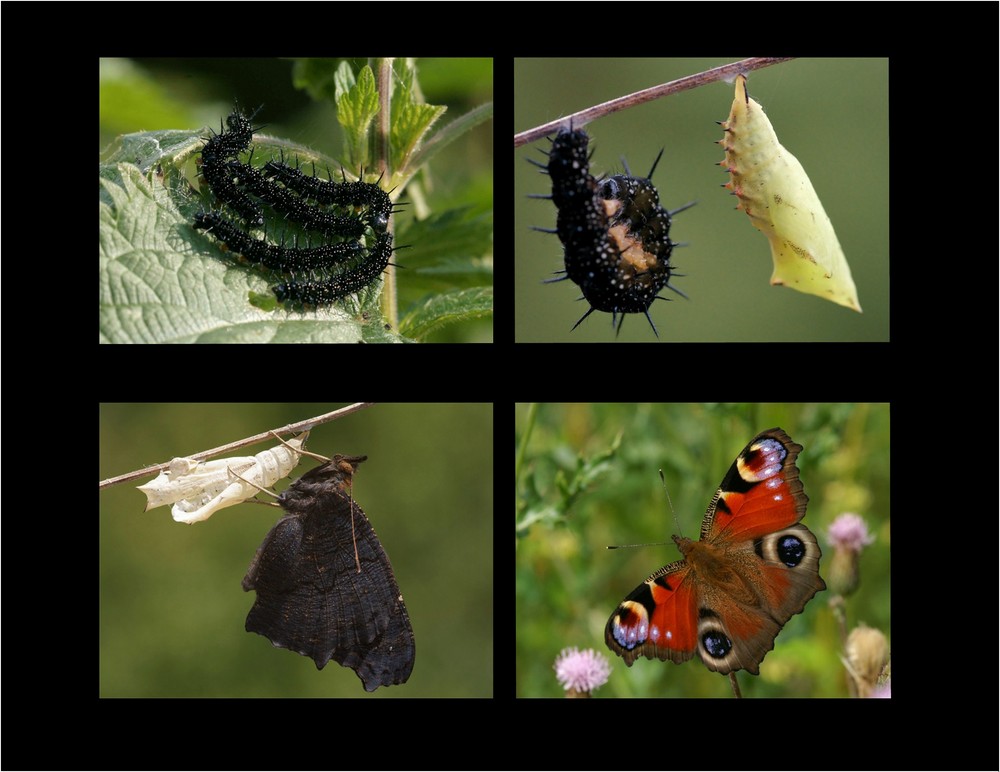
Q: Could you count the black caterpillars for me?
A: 6